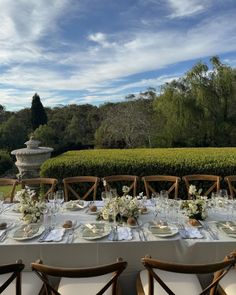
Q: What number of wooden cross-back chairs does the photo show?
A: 11